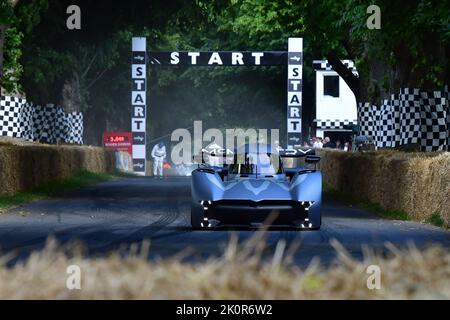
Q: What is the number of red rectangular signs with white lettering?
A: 1